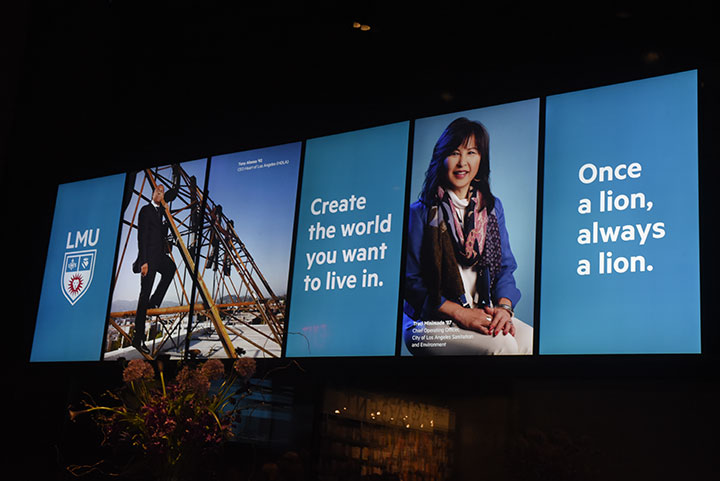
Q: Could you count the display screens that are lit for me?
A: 6